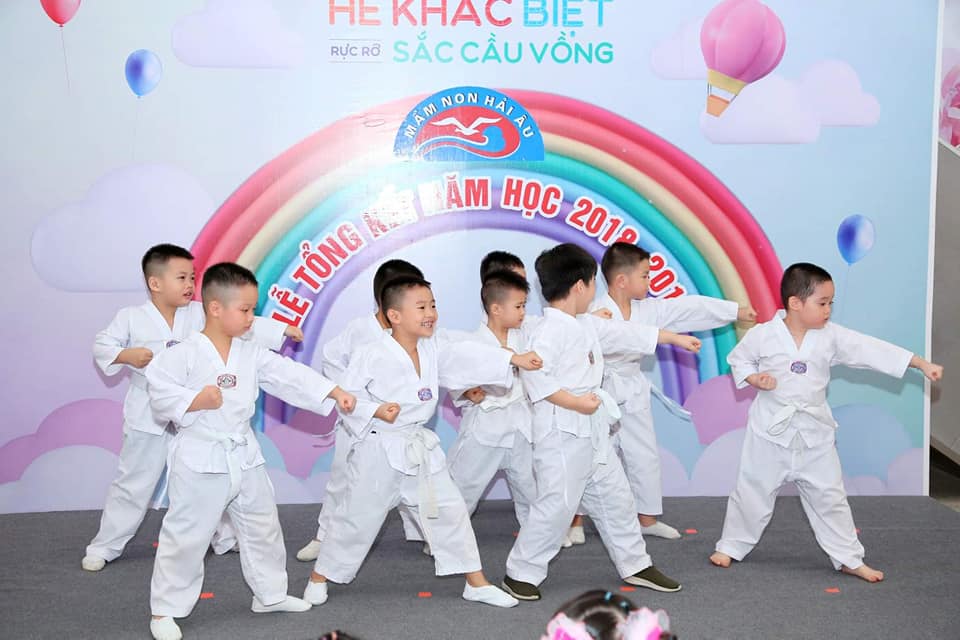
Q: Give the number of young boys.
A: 9